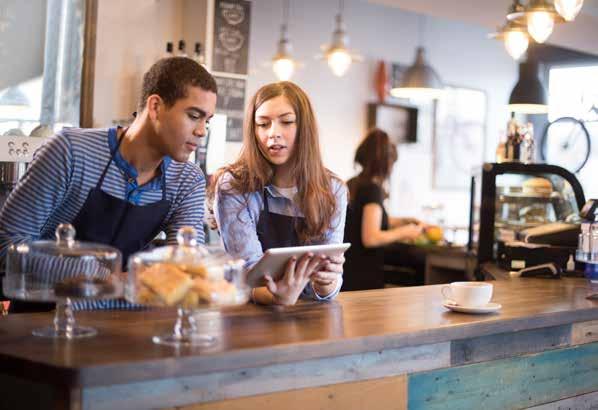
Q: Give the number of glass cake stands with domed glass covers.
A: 2